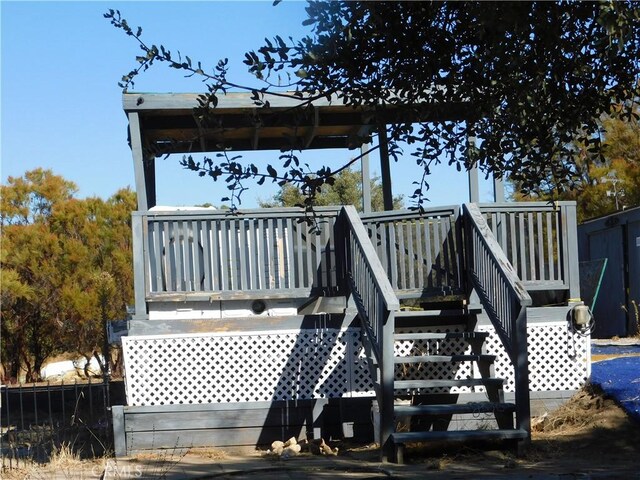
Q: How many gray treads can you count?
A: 6